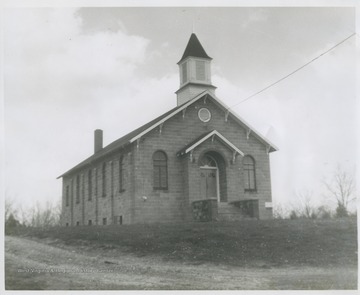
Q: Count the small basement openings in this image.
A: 5